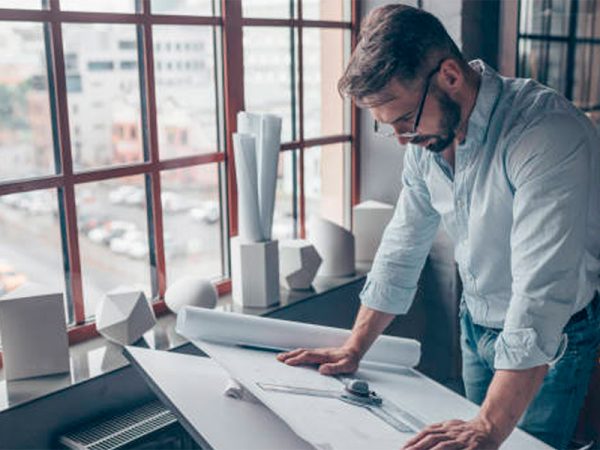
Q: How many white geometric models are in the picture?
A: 7